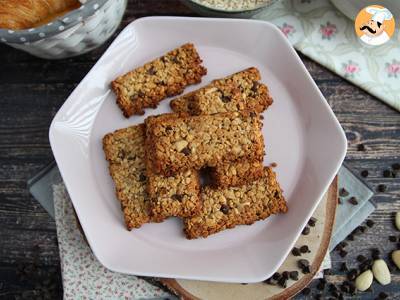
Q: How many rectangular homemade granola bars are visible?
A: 7